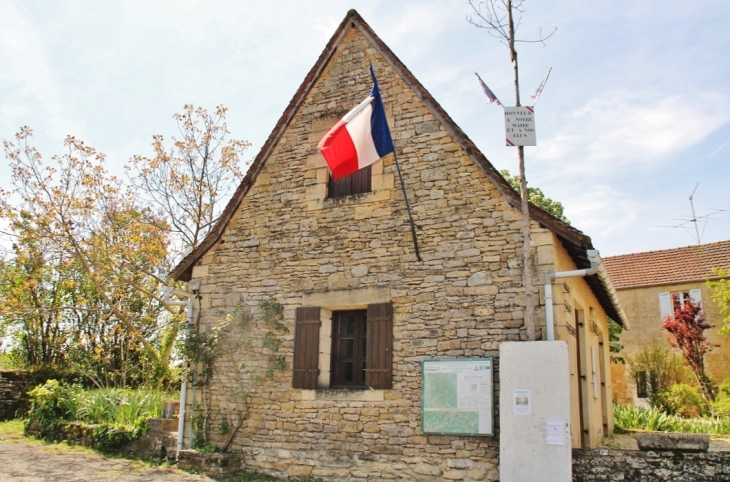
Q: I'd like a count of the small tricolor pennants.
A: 2